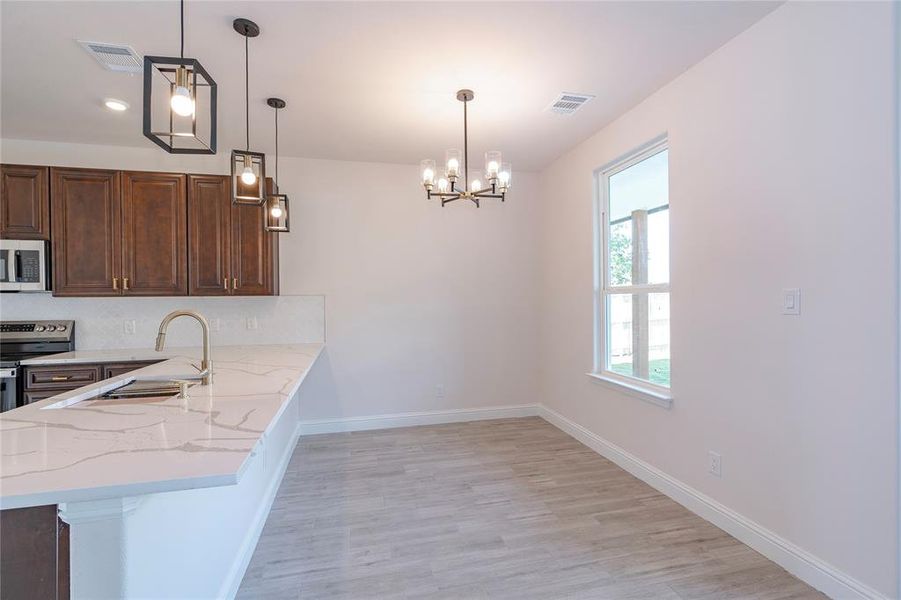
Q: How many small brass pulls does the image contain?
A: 5